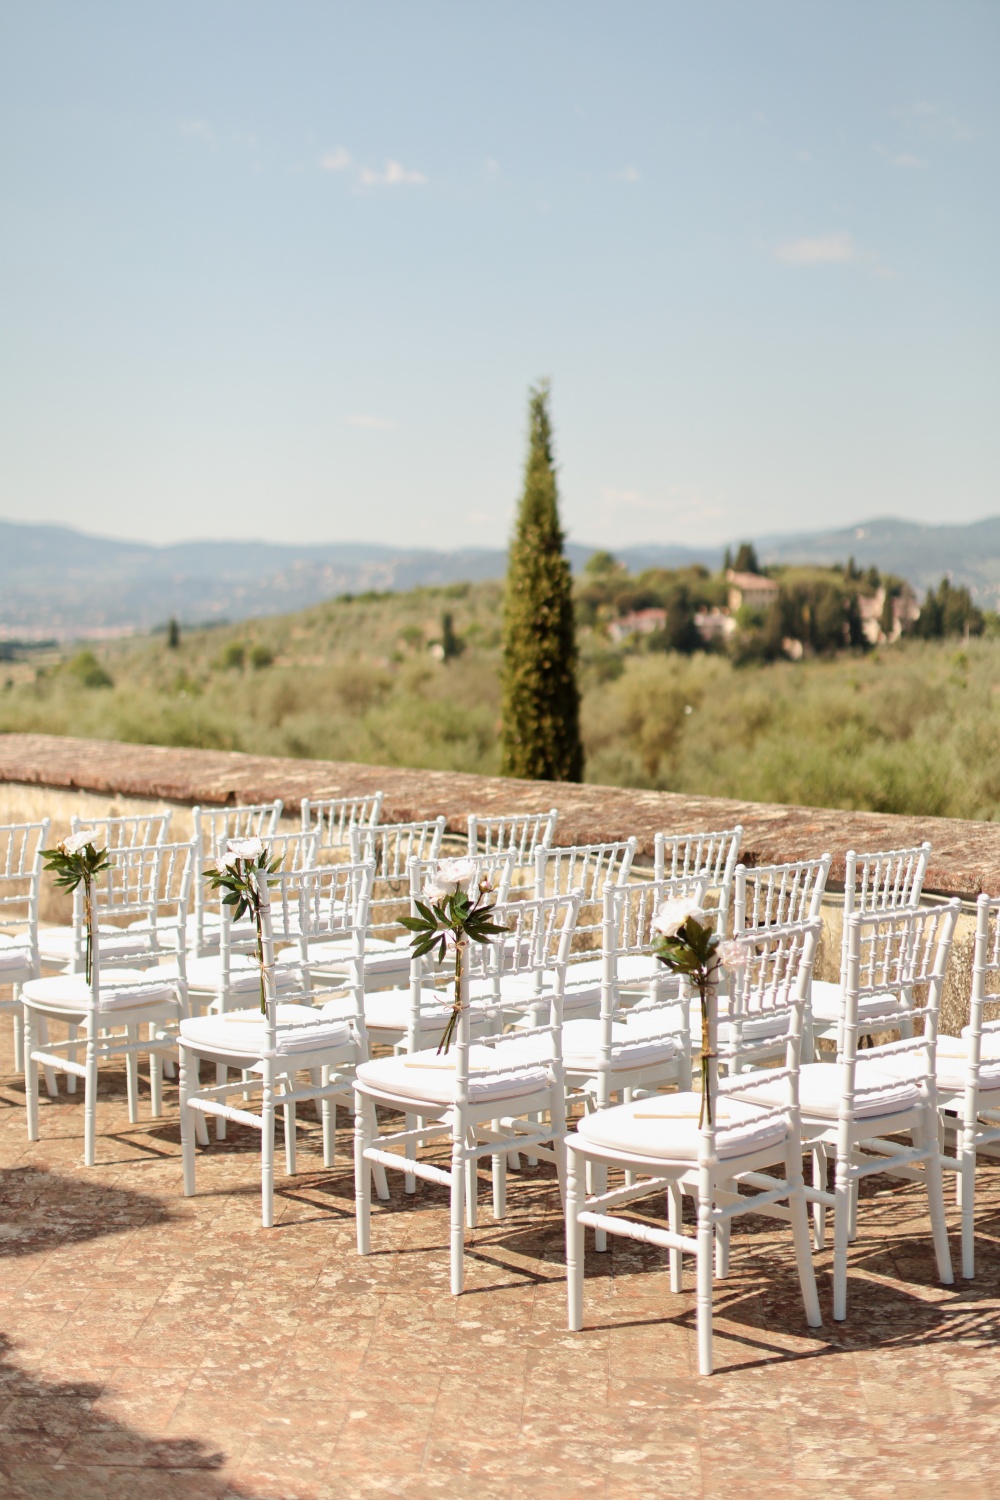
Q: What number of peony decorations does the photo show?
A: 4